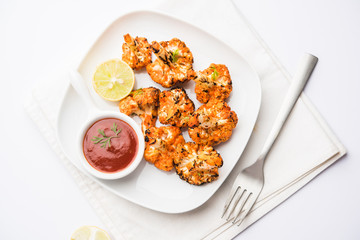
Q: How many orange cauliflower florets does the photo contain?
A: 8